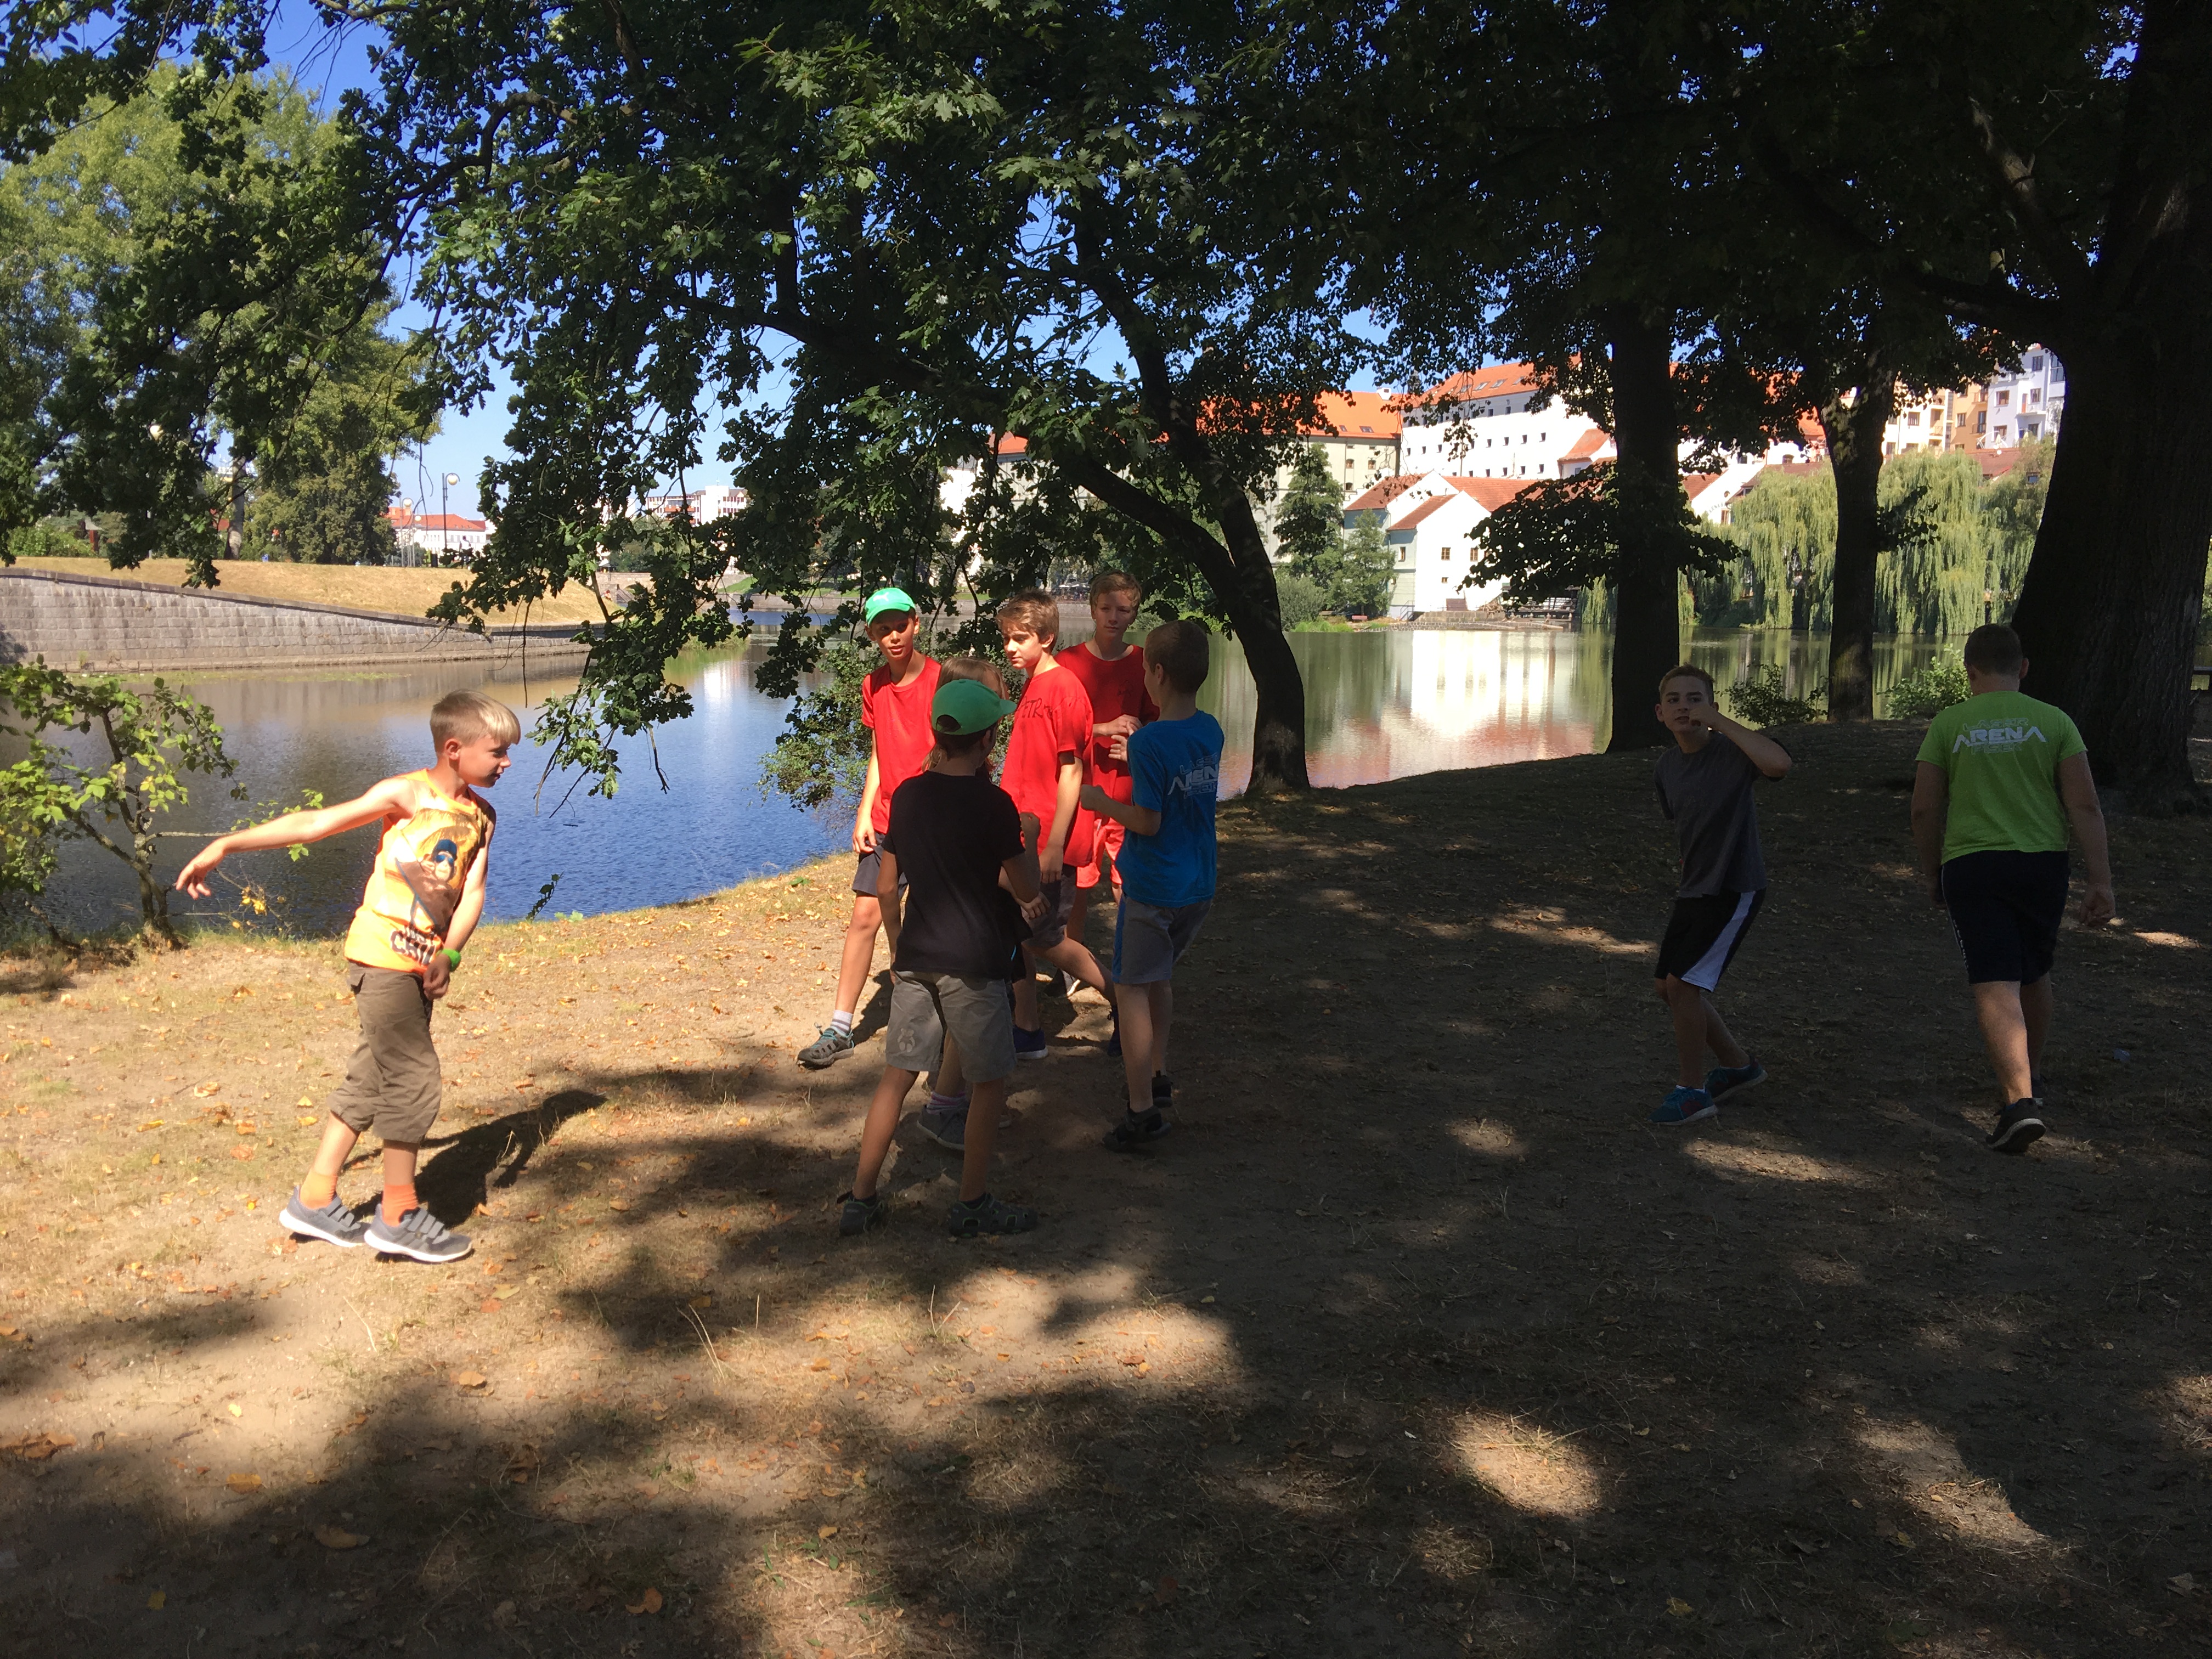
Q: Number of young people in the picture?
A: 9